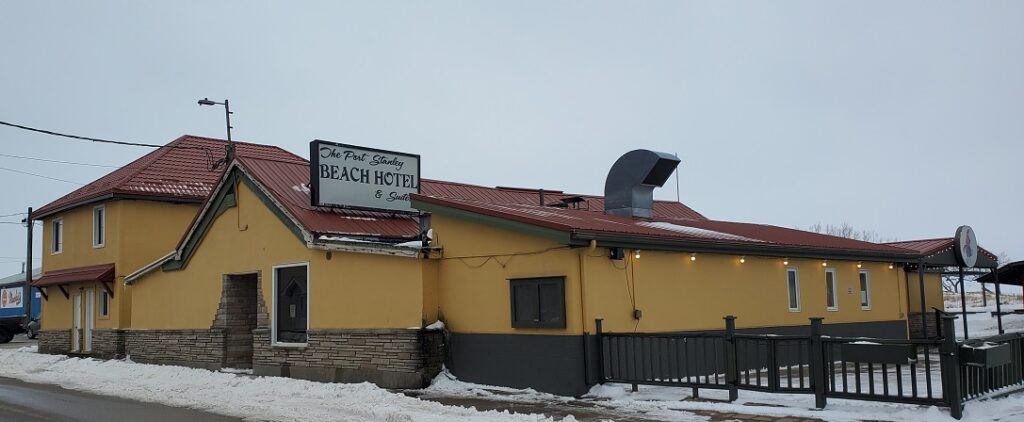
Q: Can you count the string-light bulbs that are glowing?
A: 7